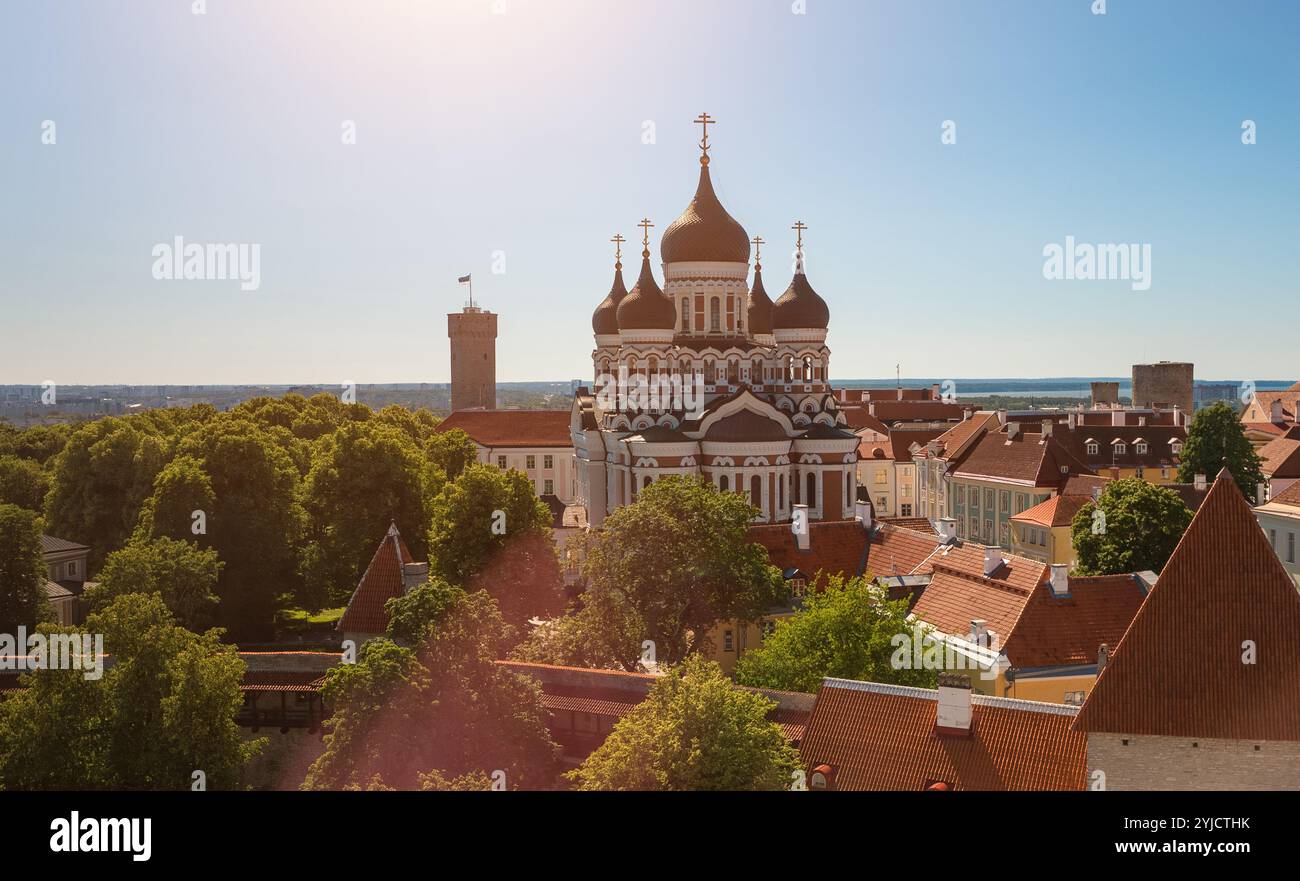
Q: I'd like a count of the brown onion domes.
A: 5